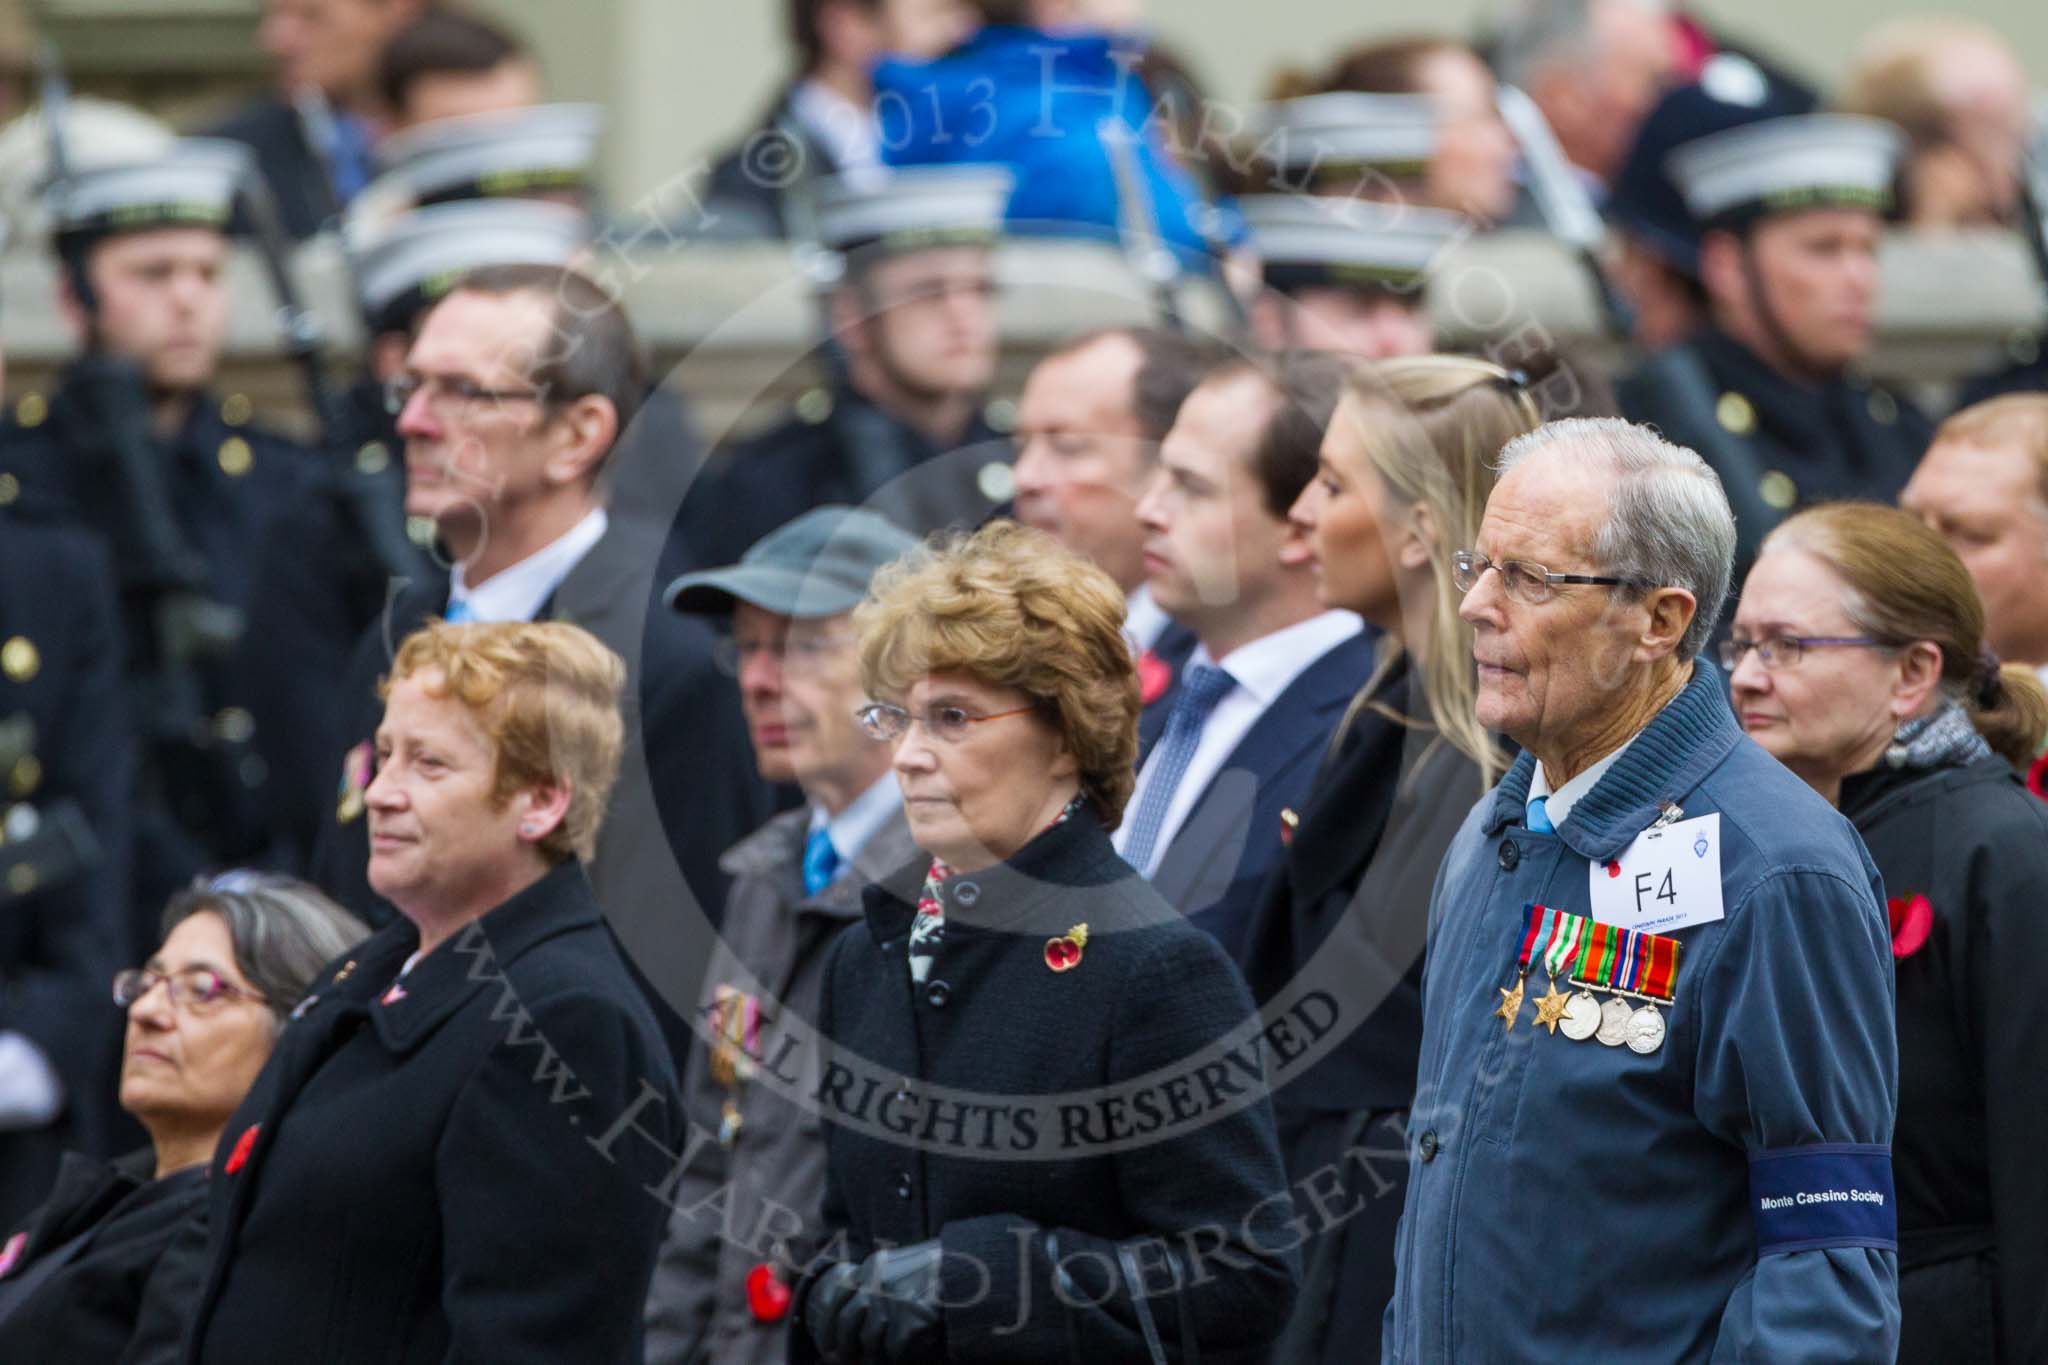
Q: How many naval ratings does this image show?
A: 7